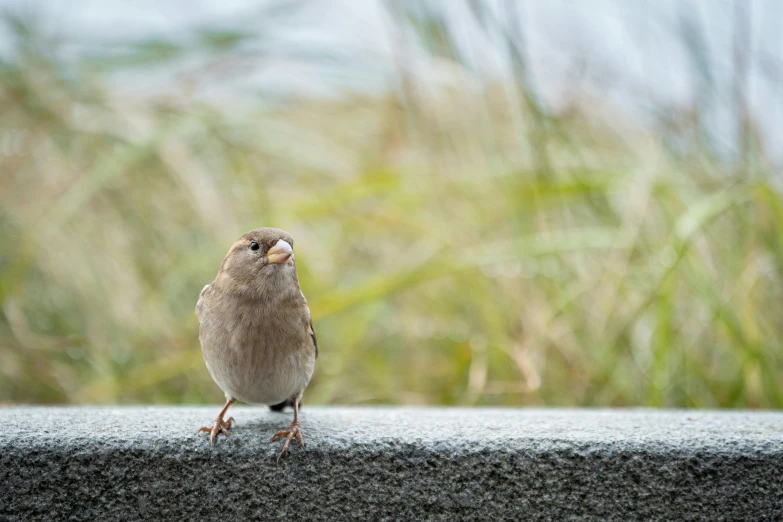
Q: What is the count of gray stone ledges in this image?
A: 1